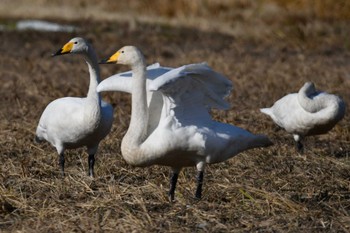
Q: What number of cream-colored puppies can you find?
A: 0